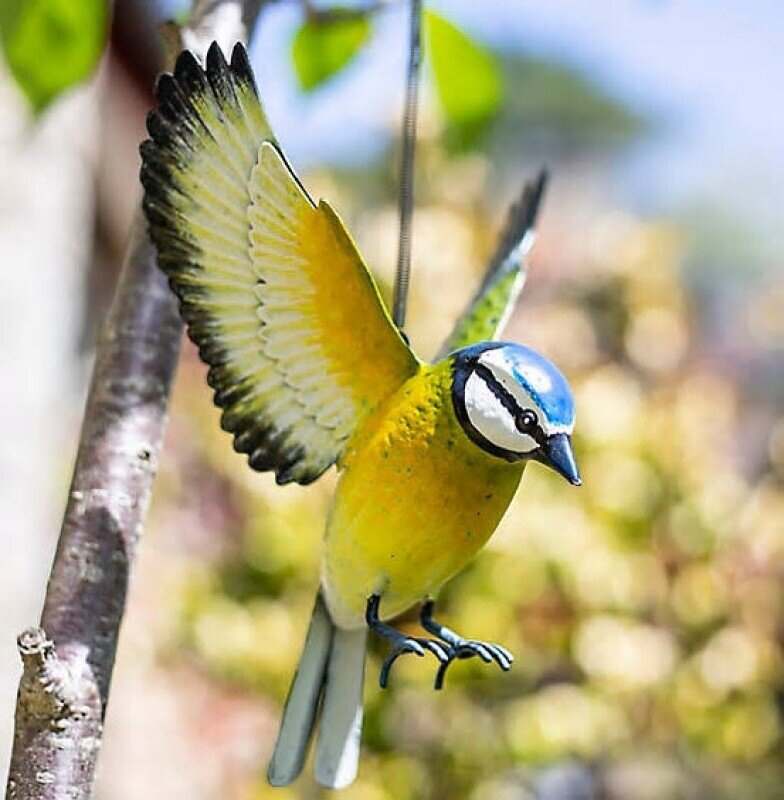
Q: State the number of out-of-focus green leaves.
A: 3